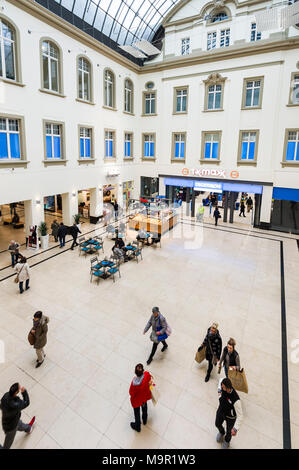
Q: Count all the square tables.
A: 5